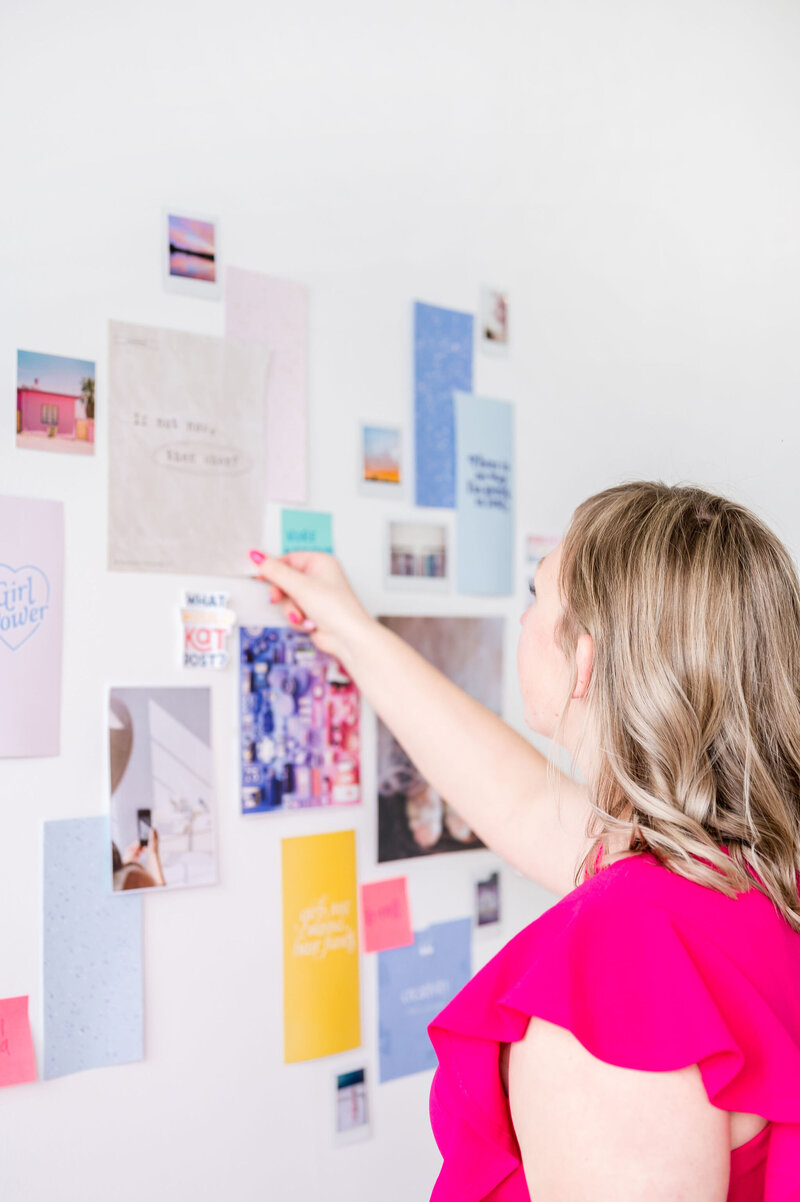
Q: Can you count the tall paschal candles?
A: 0